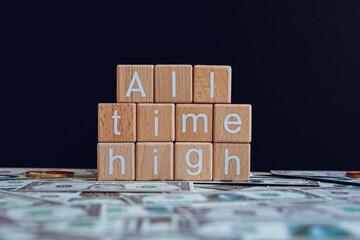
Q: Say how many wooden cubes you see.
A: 11